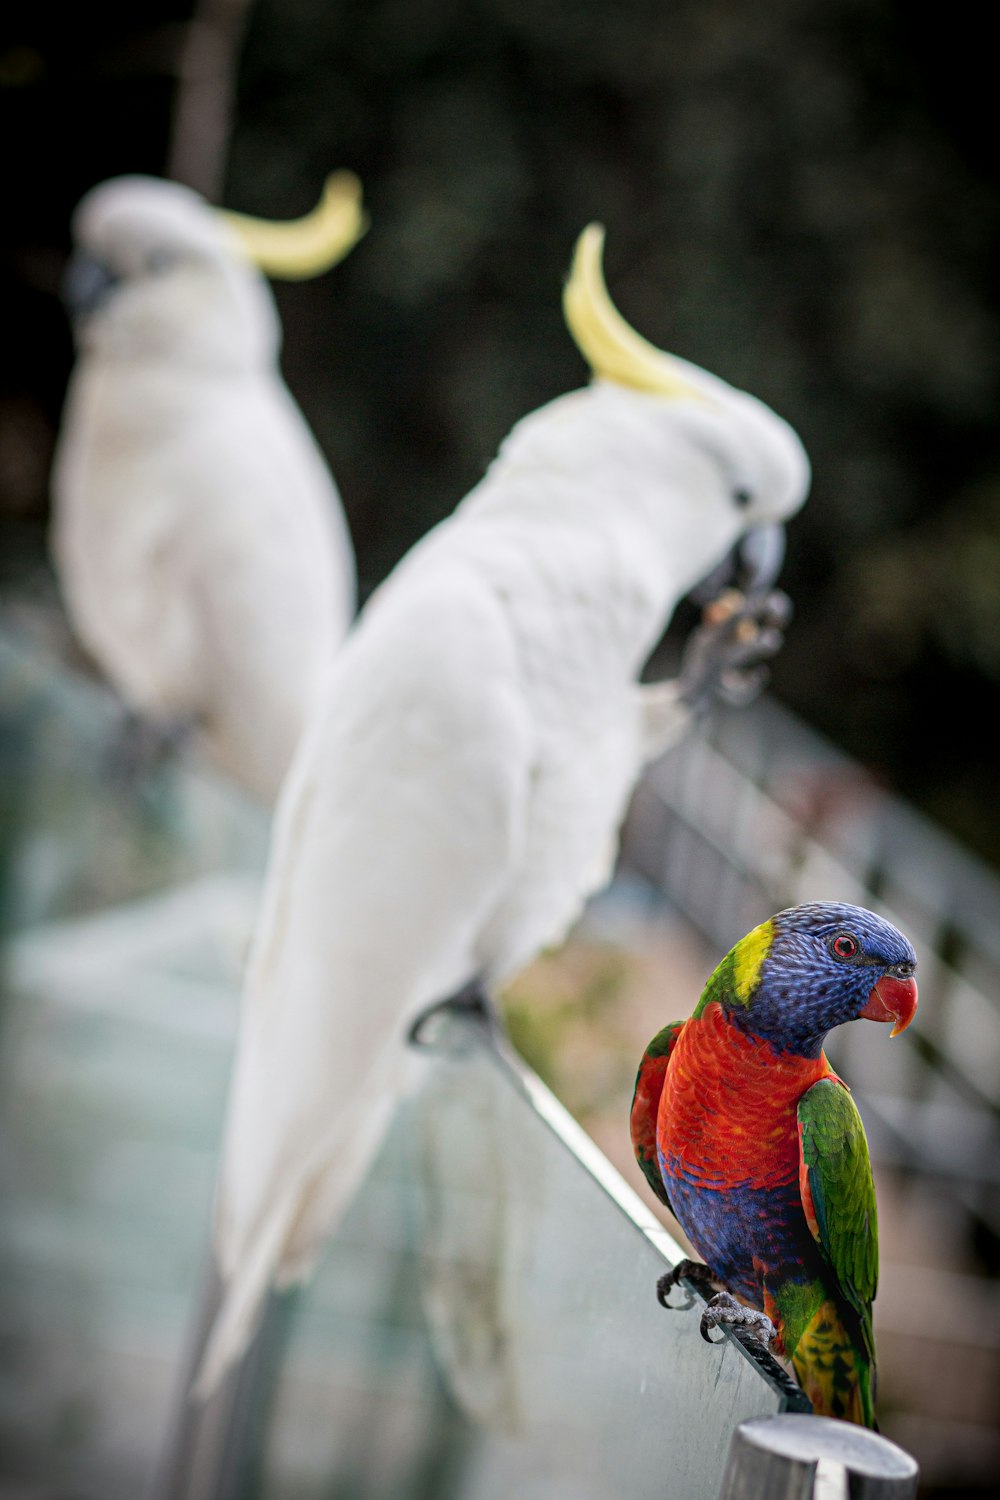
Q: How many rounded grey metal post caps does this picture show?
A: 1